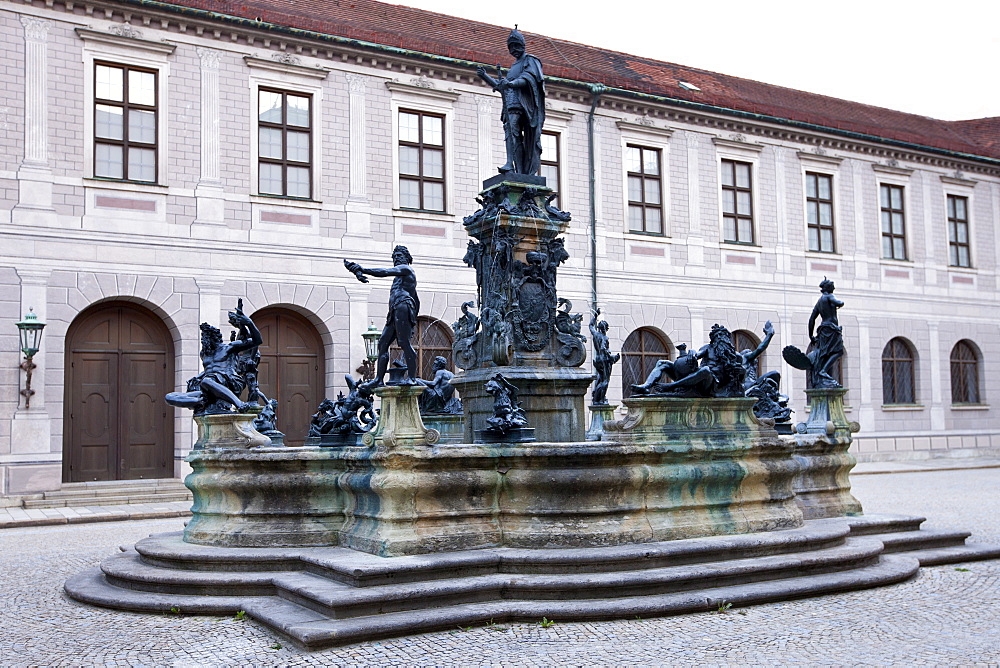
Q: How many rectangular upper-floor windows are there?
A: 9